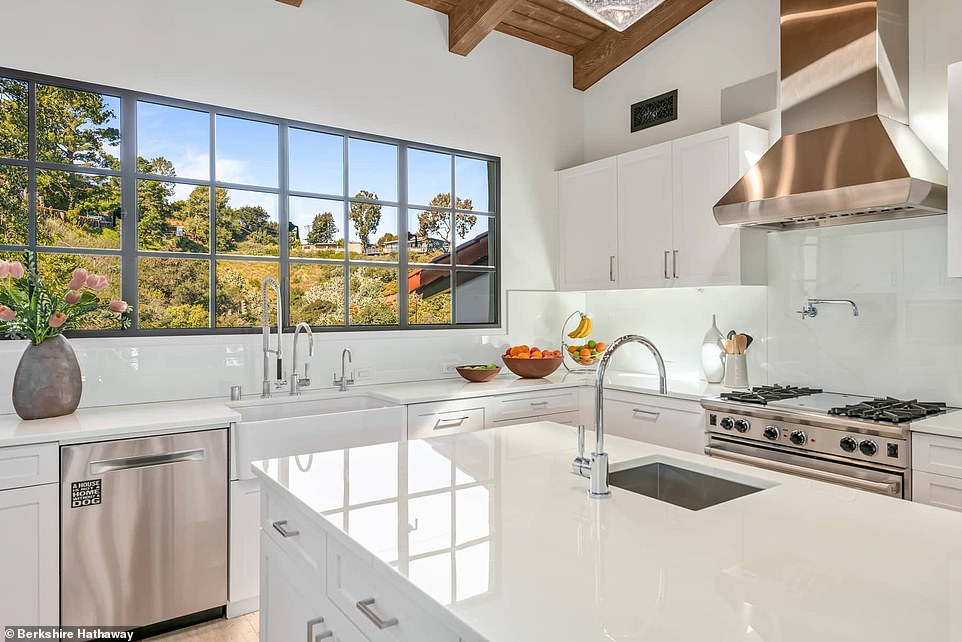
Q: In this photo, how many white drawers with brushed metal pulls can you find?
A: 5